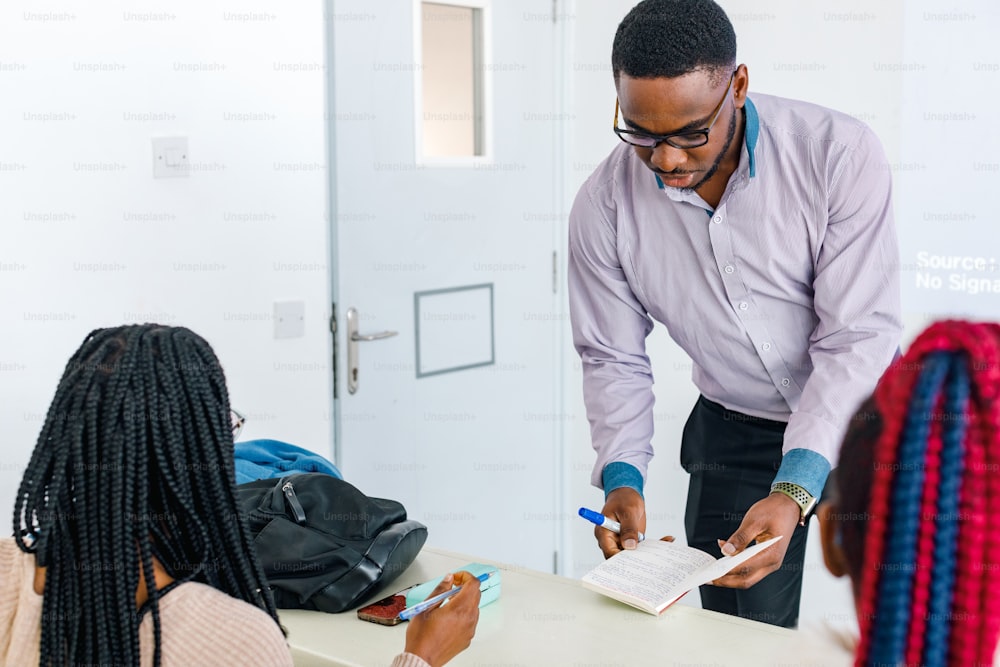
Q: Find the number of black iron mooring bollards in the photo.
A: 0